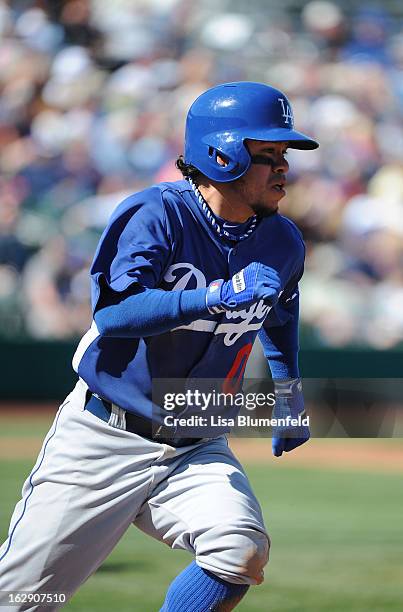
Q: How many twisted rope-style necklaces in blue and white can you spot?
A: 1